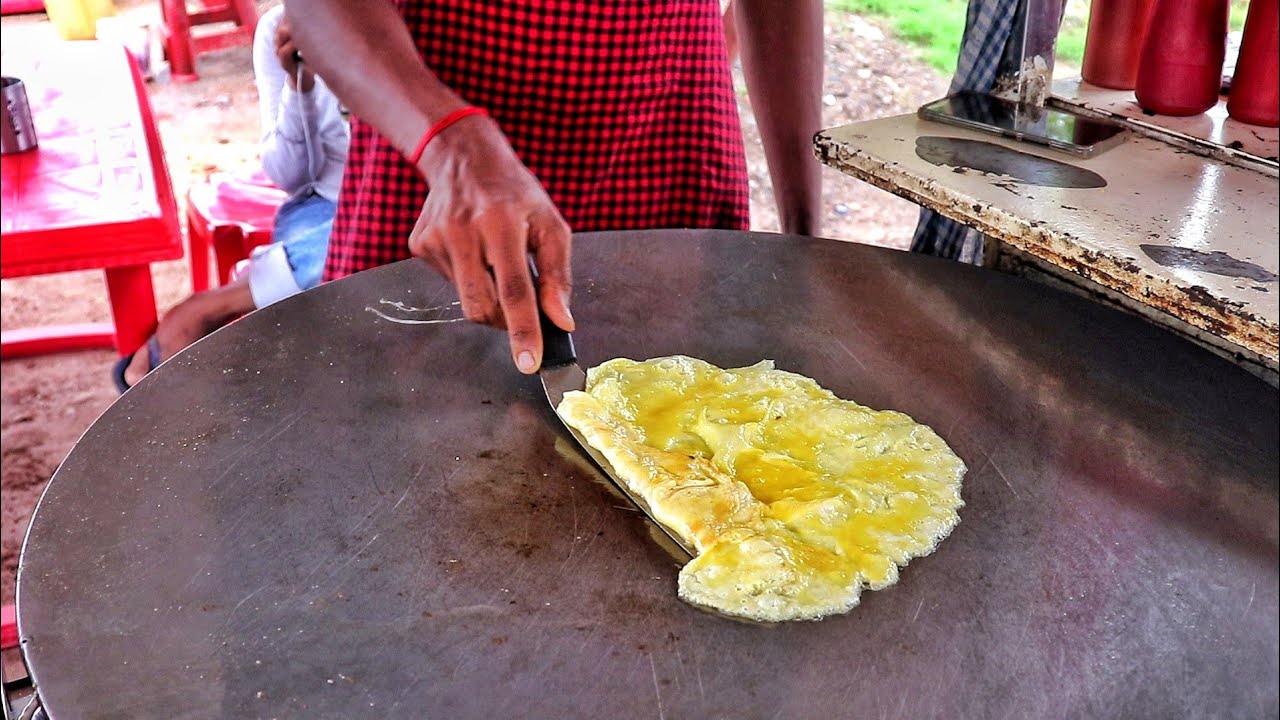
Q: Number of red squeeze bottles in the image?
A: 3